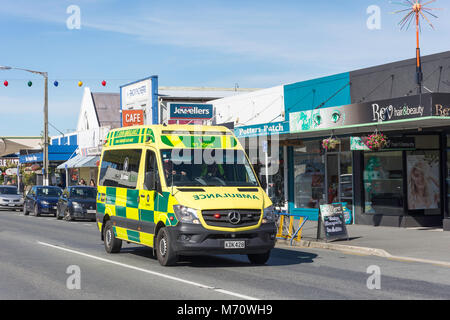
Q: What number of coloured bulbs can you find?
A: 5